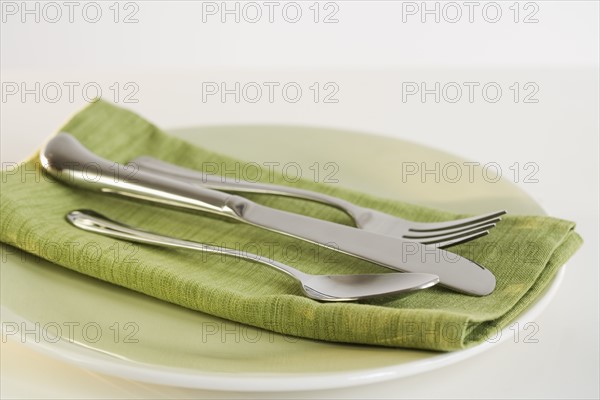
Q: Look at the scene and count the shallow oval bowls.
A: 1